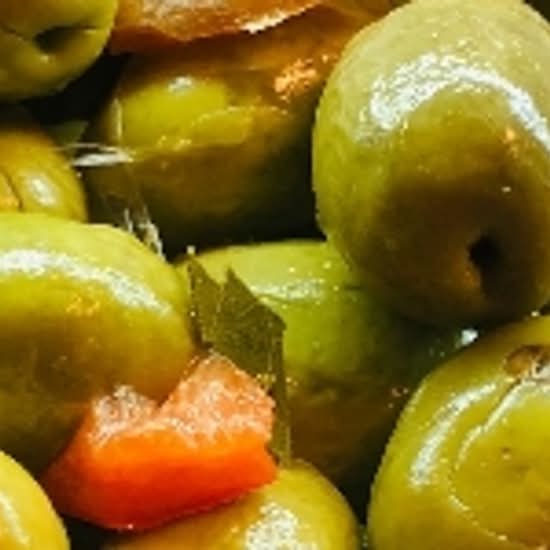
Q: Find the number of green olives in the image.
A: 9